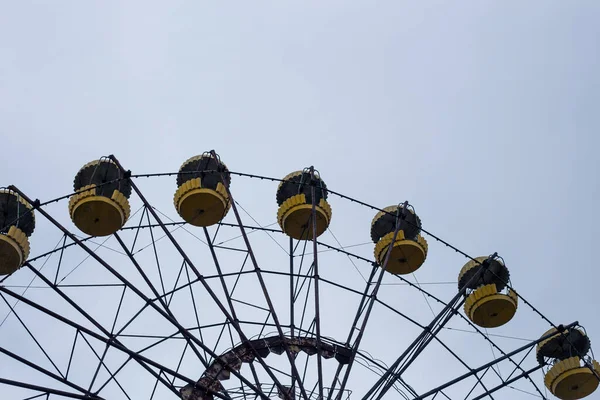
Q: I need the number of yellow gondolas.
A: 7